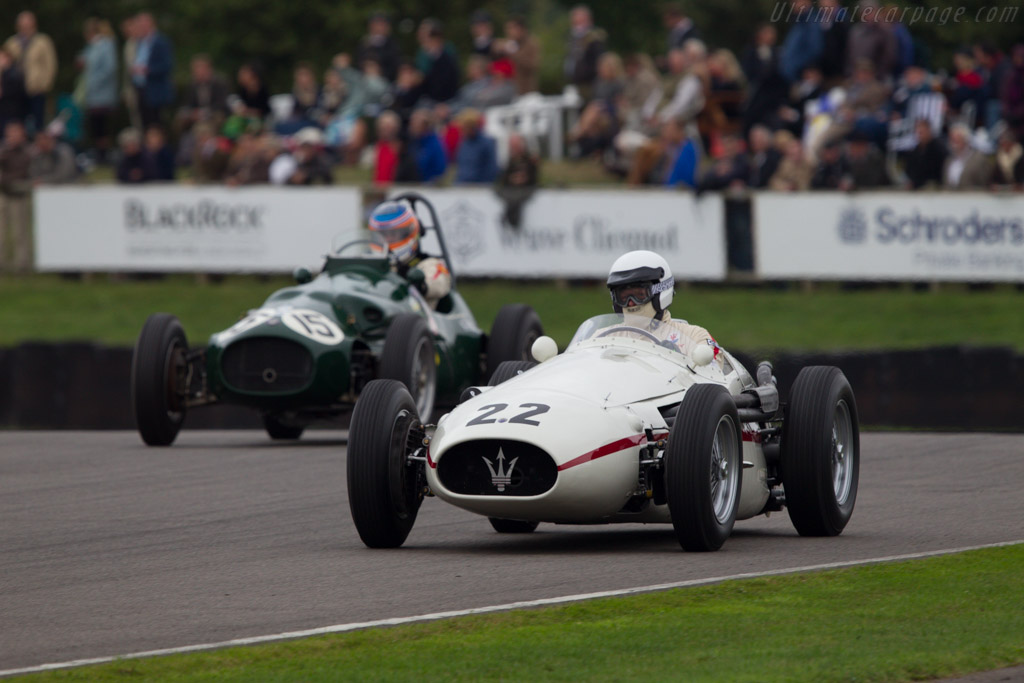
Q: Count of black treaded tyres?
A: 8